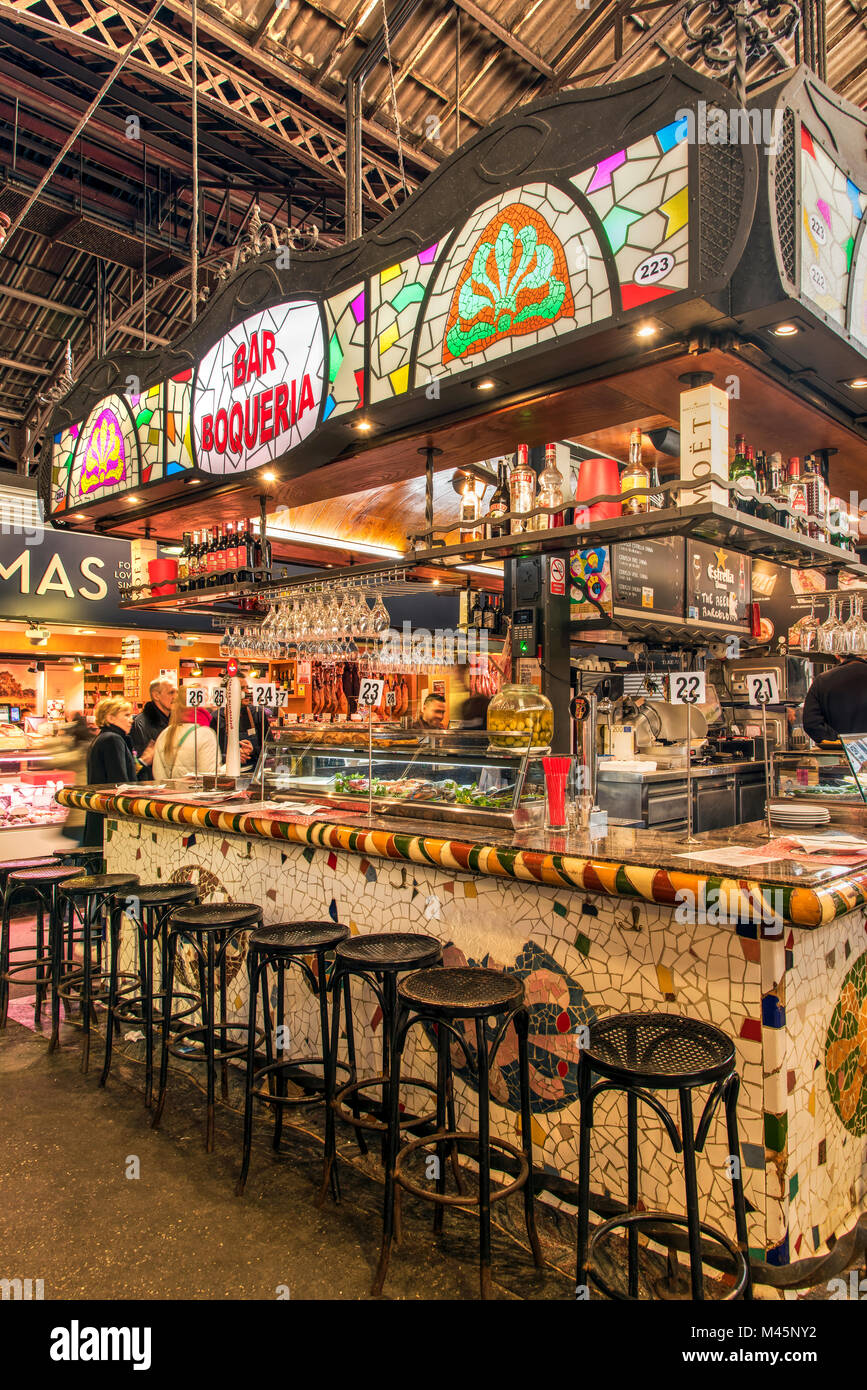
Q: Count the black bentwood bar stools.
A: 10